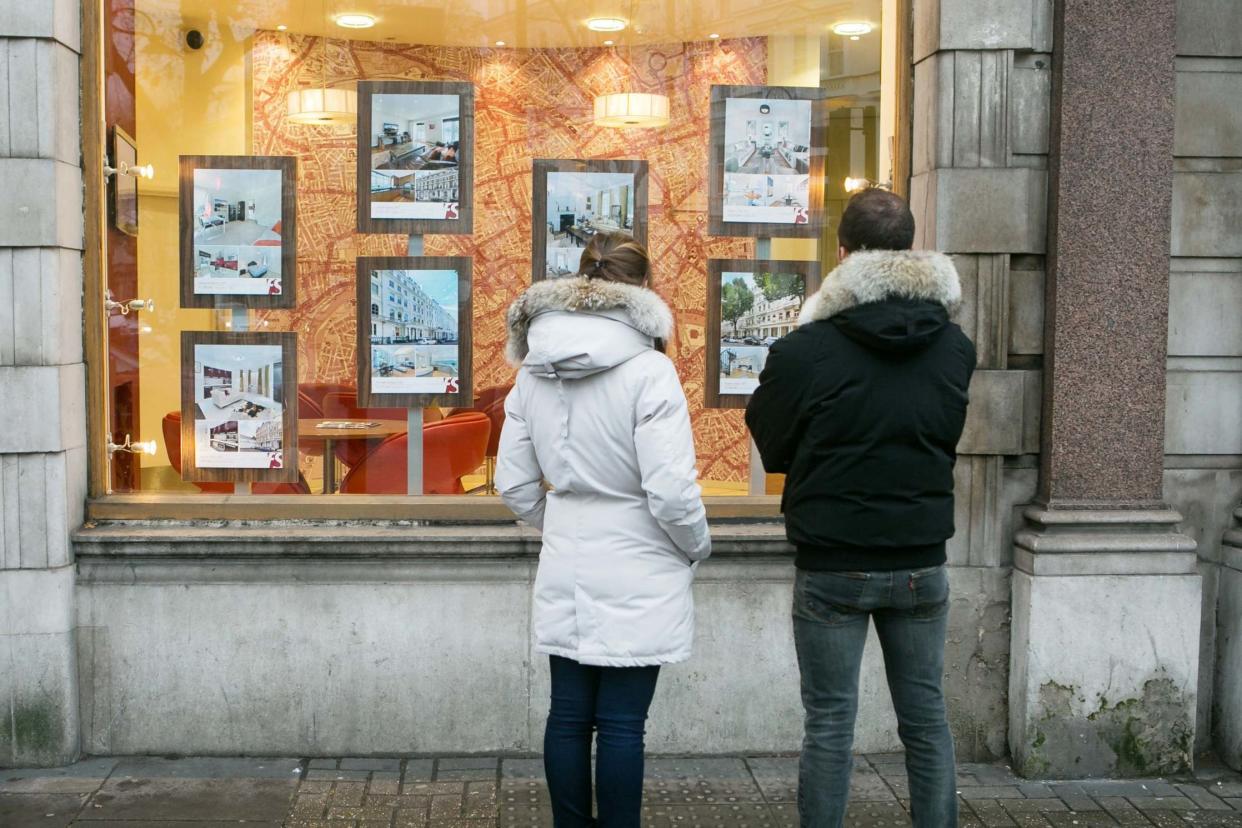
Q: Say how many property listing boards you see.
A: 7